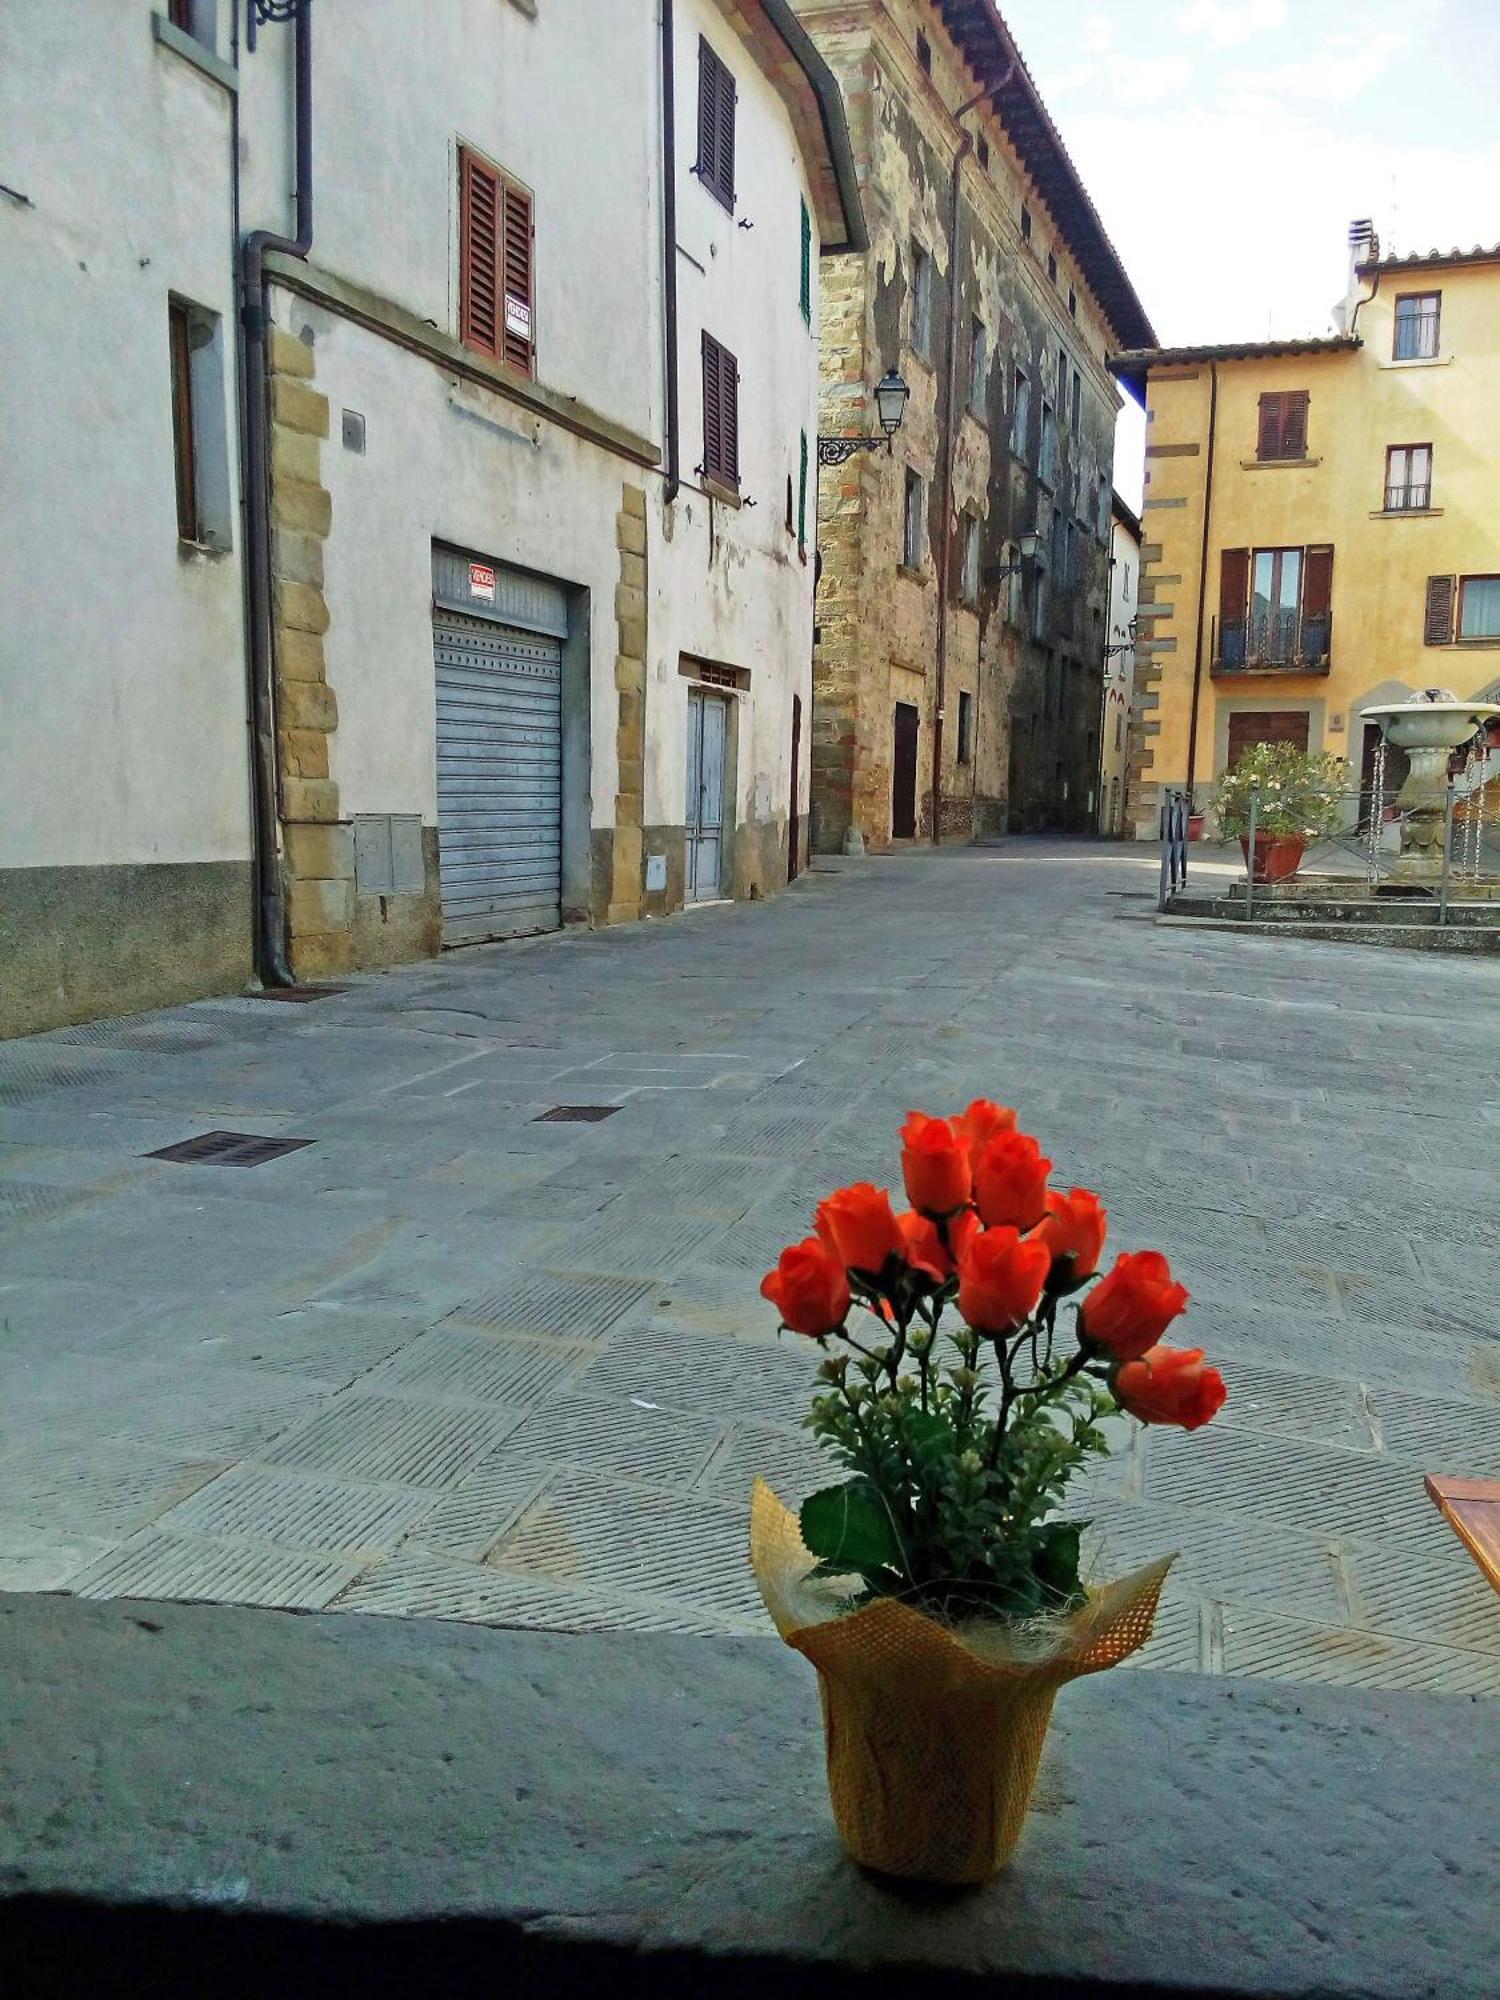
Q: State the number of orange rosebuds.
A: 10